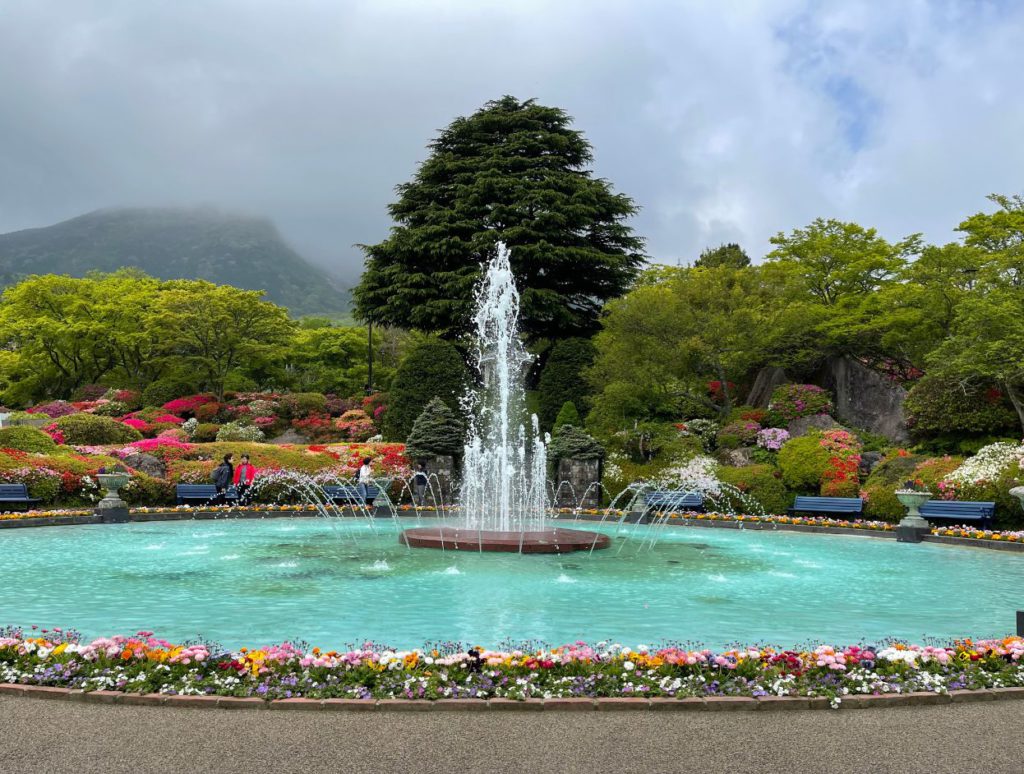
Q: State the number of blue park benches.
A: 6